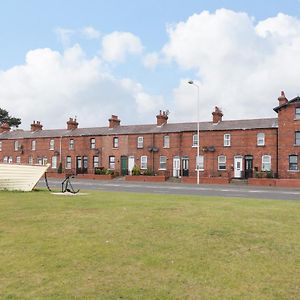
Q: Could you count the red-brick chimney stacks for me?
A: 7